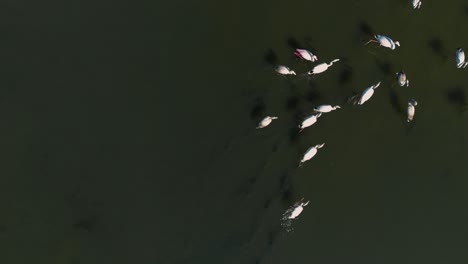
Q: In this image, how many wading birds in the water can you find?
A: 14